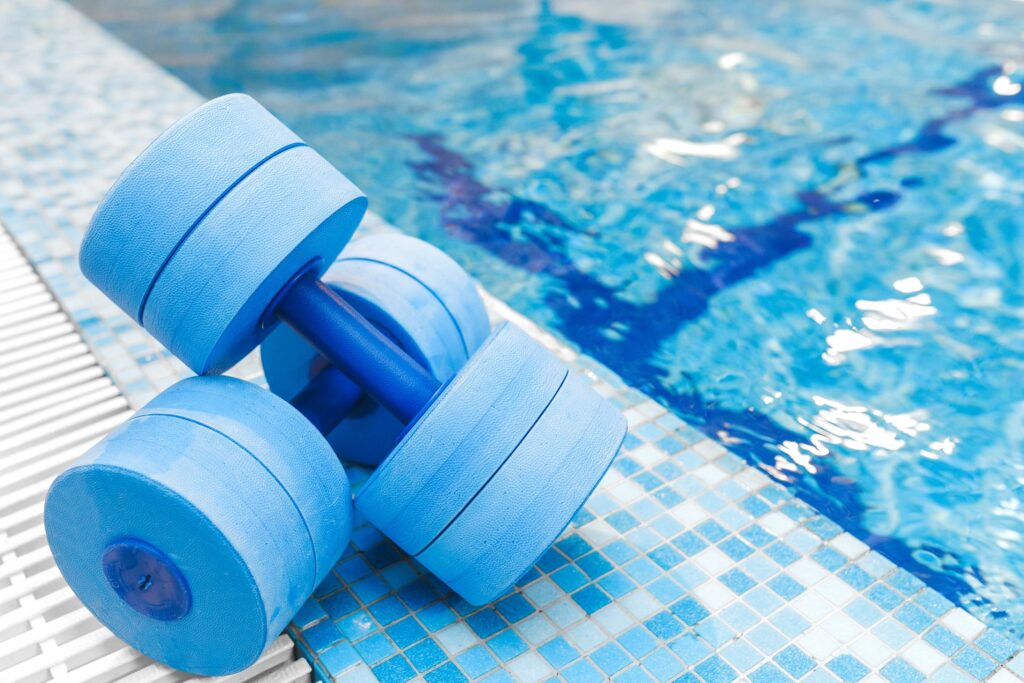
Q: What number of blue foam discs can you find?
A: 8